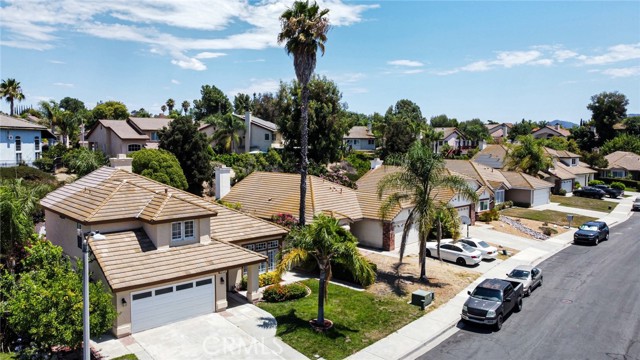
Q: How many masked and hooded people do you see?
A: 0